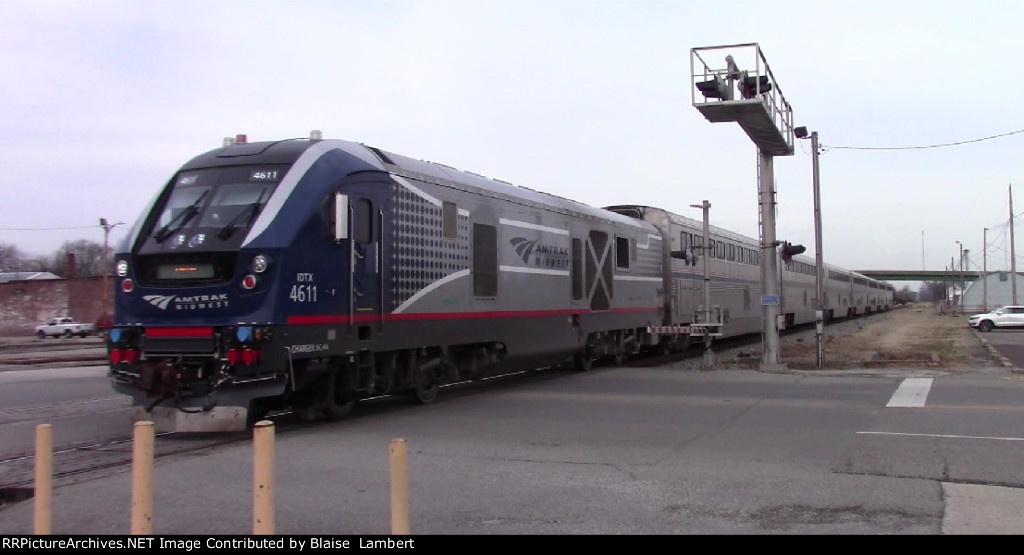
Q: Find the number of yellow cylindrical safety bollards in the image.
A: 4